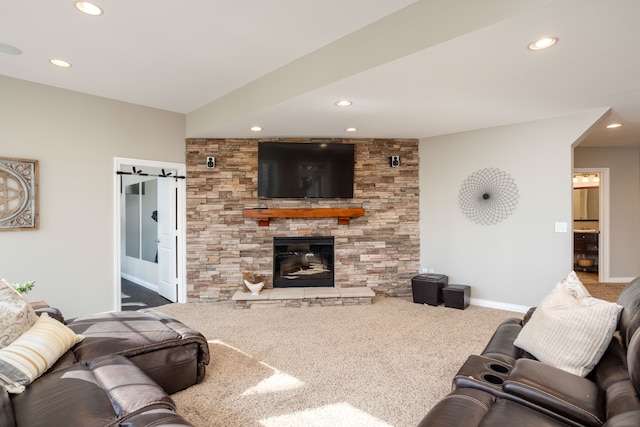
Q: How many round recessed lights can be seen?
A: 7